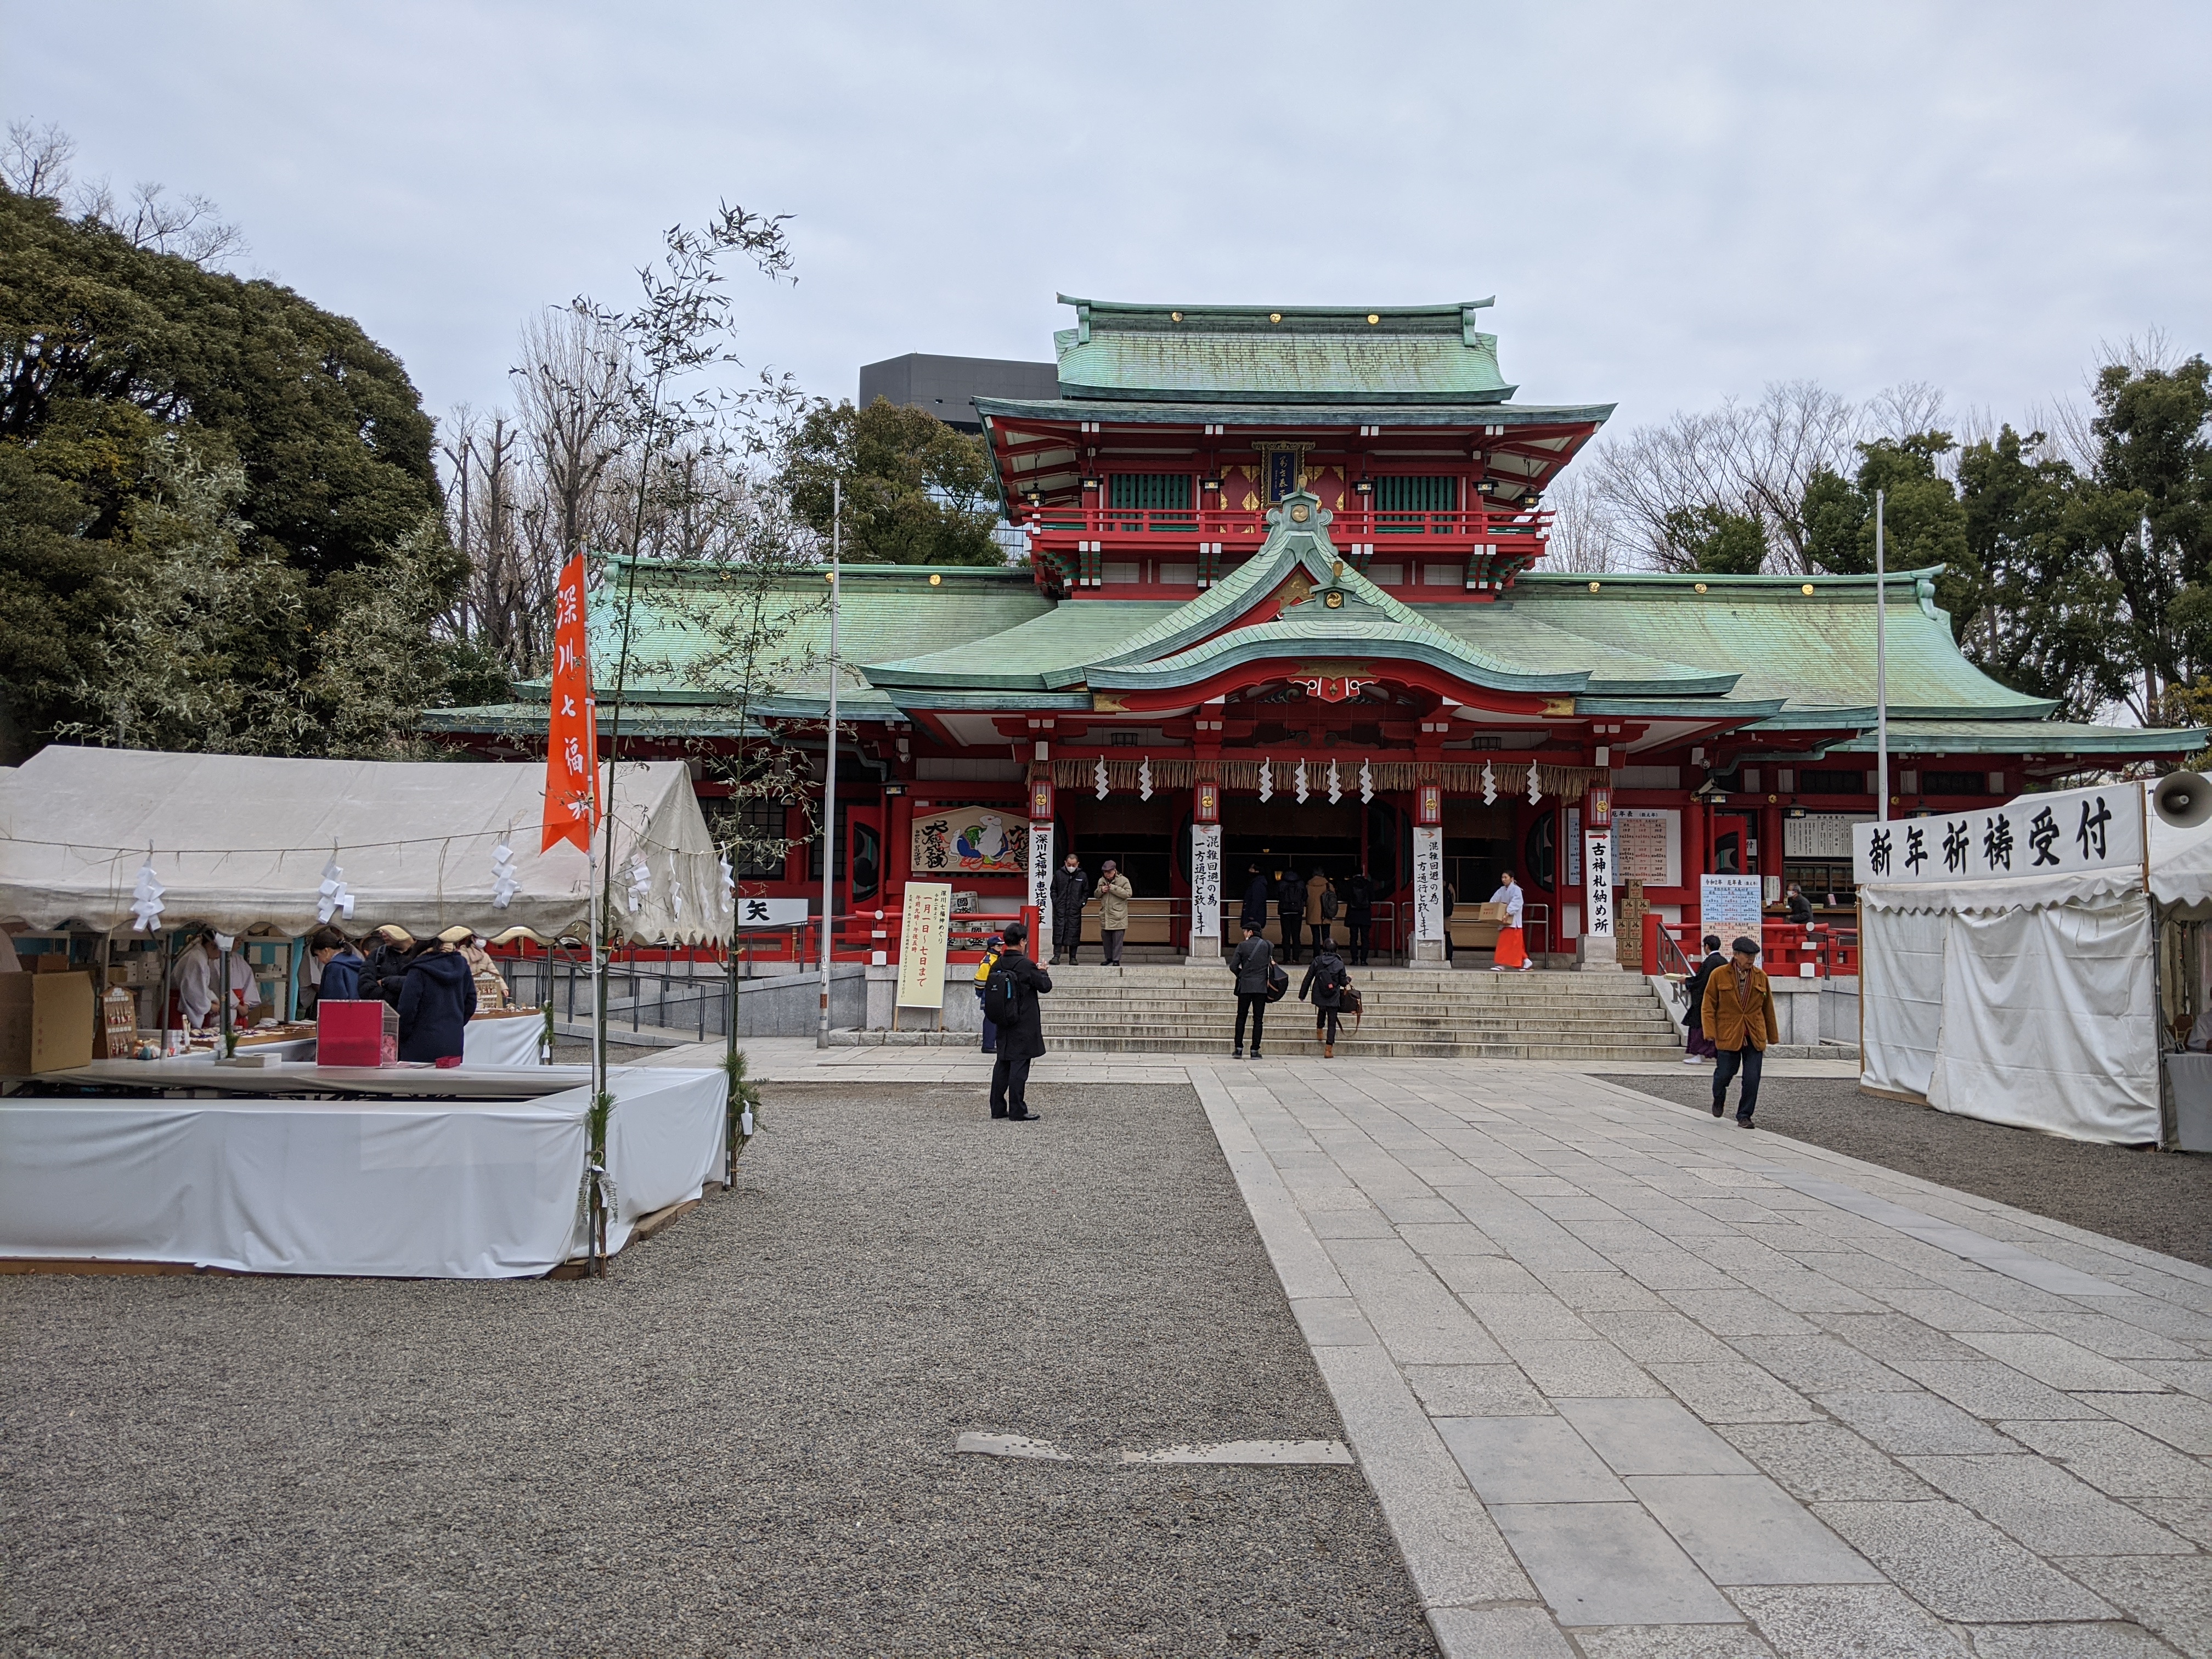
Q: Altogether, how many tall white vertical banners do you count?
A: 4